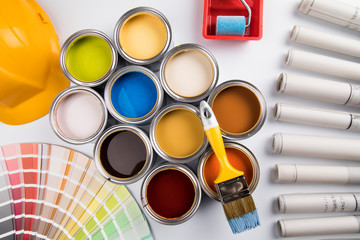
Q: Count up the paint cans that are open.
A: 10